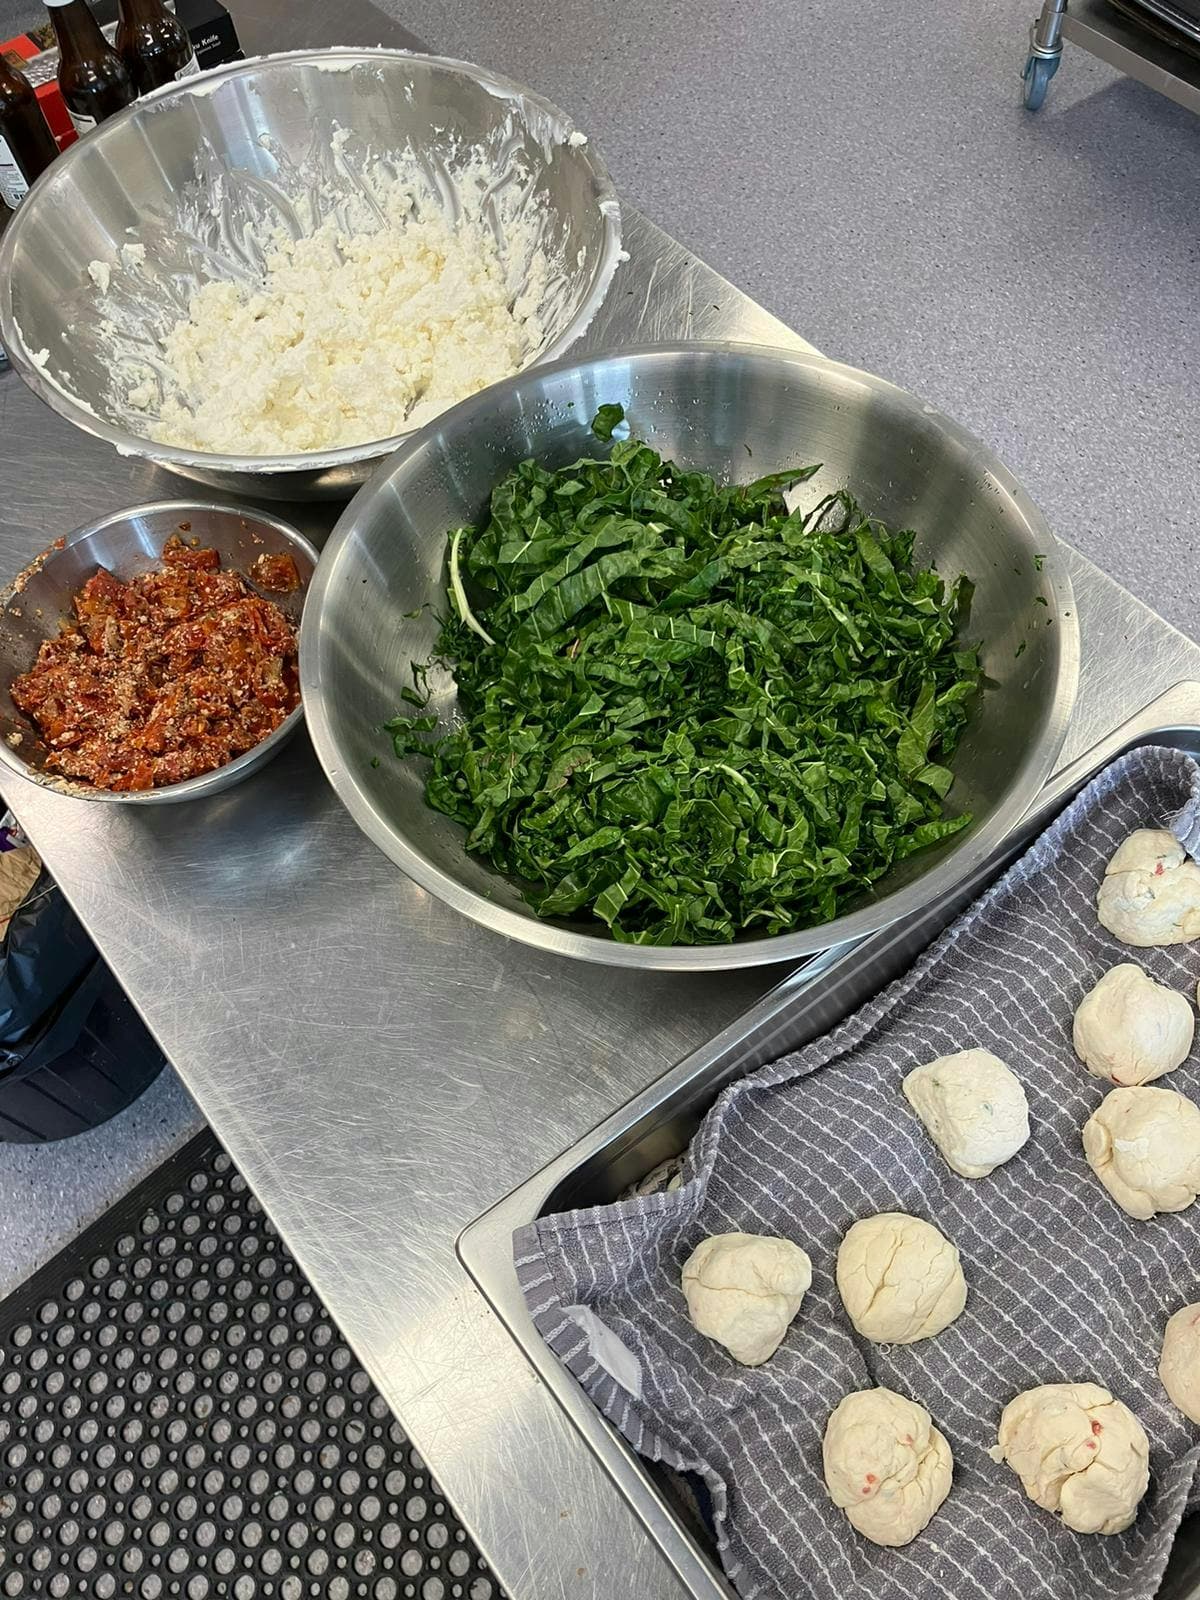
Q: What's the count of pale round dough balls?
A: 9